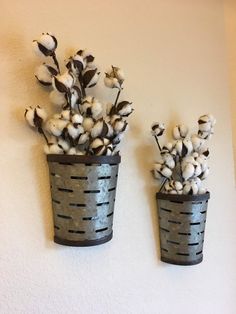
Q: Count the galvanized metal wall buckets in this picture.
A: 2